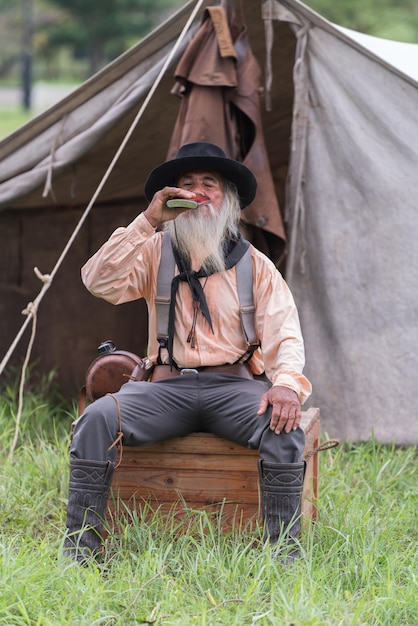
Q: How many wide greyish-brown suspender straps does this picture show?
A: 2